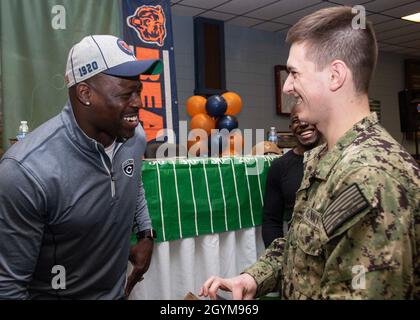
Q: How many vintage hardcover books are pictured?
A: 0